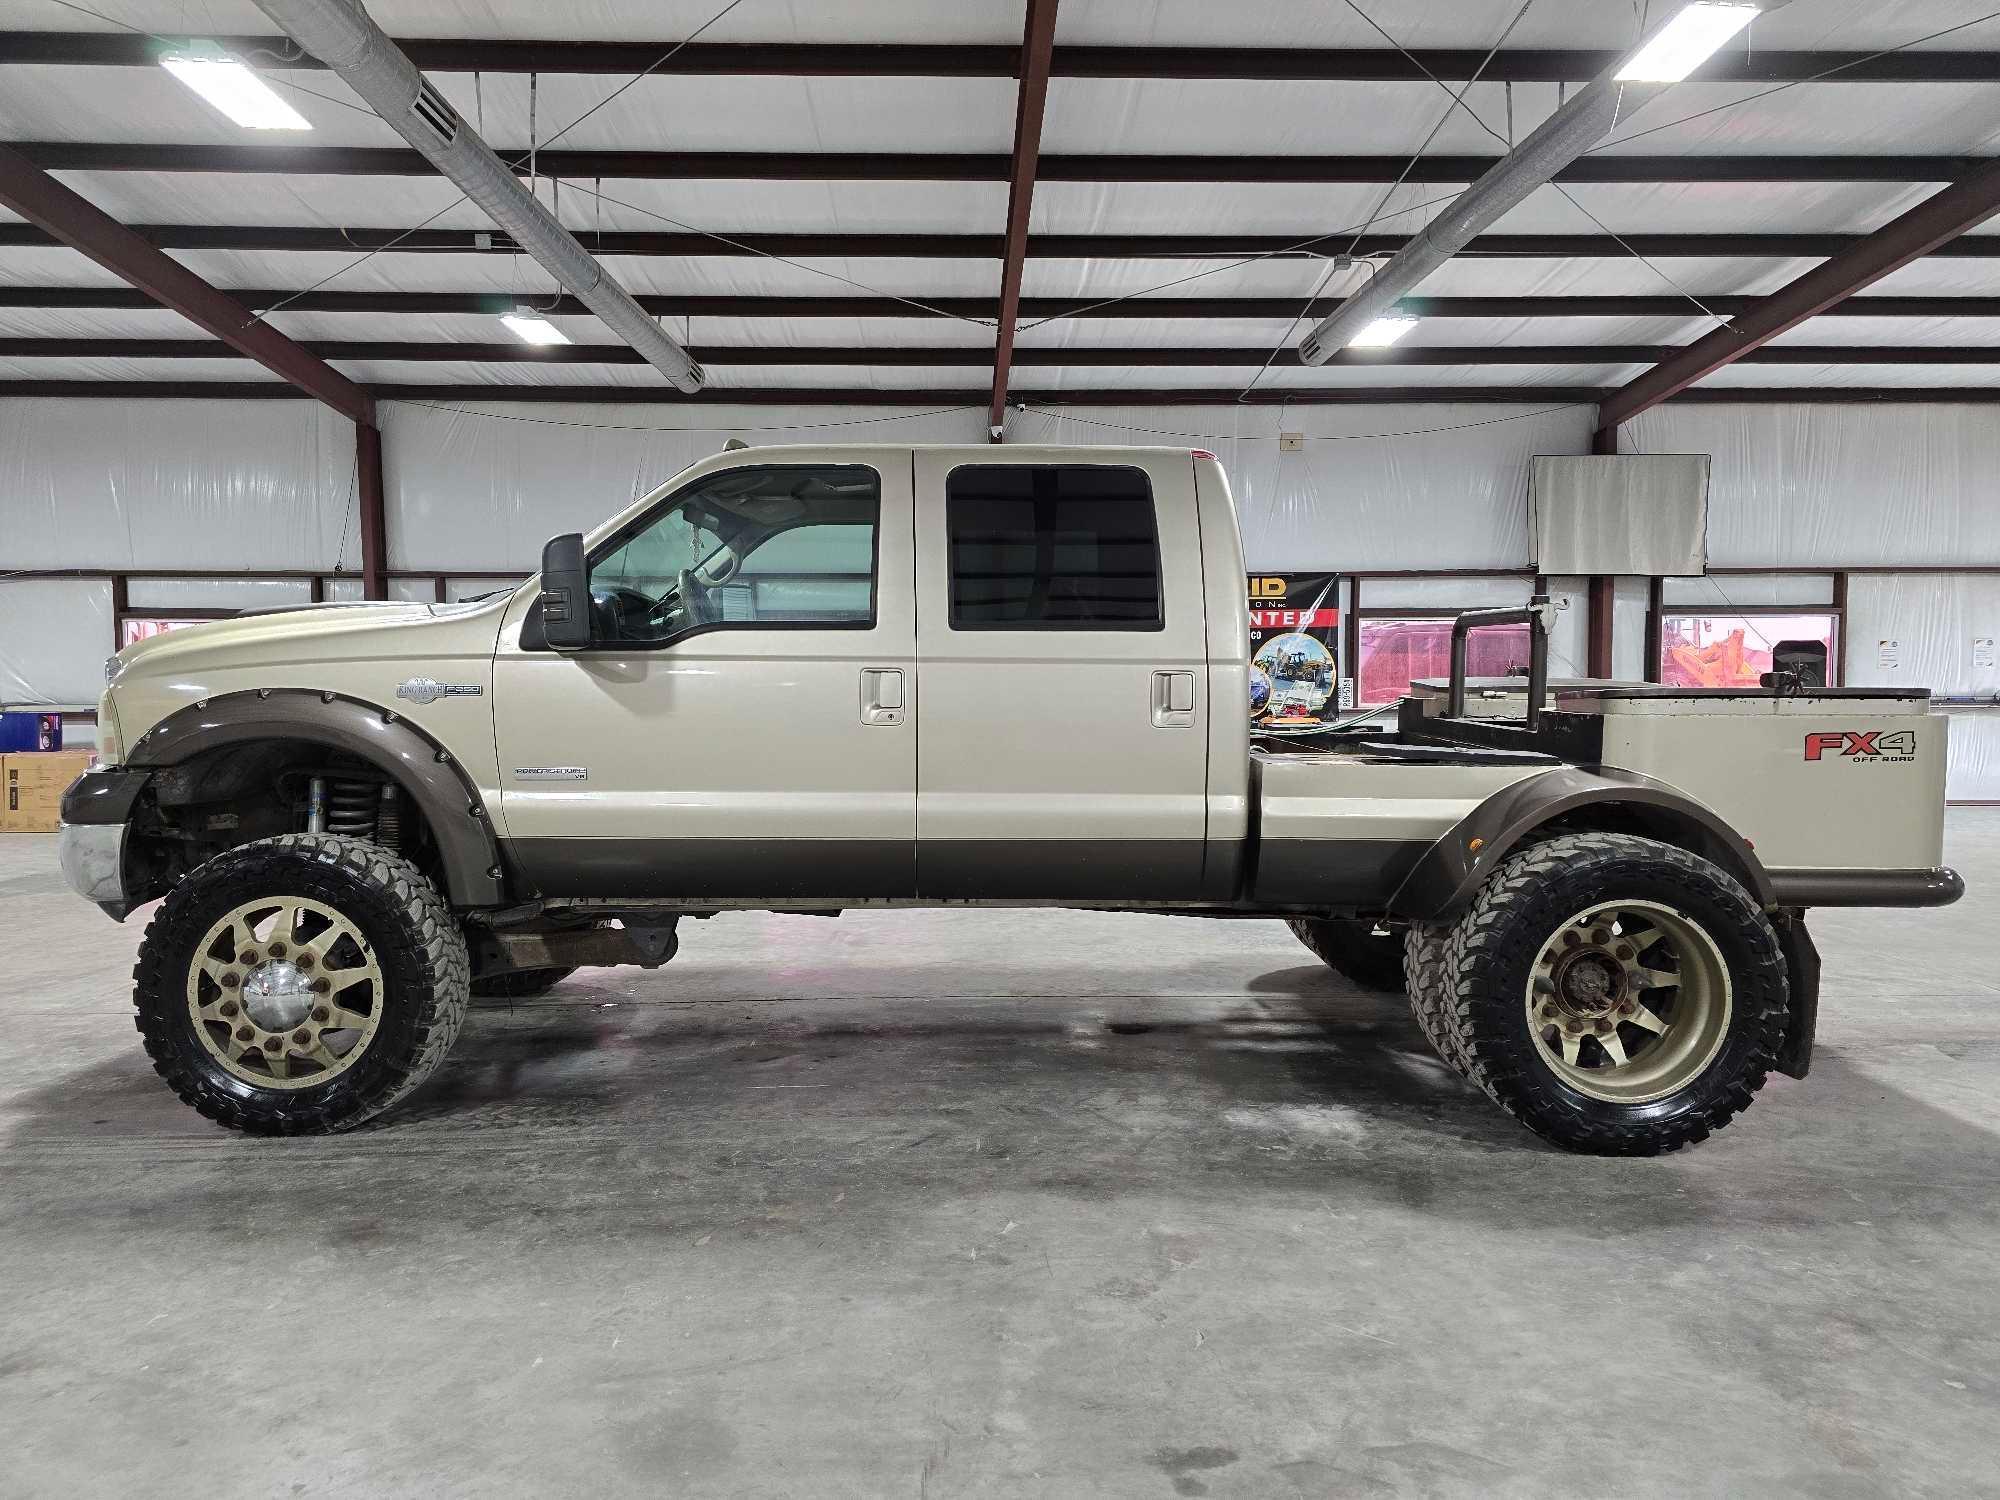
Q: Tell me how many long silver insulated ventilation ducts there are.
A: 2